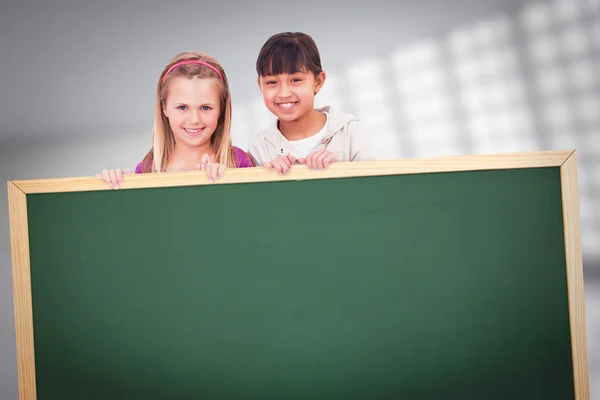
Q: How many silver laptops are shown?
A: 0